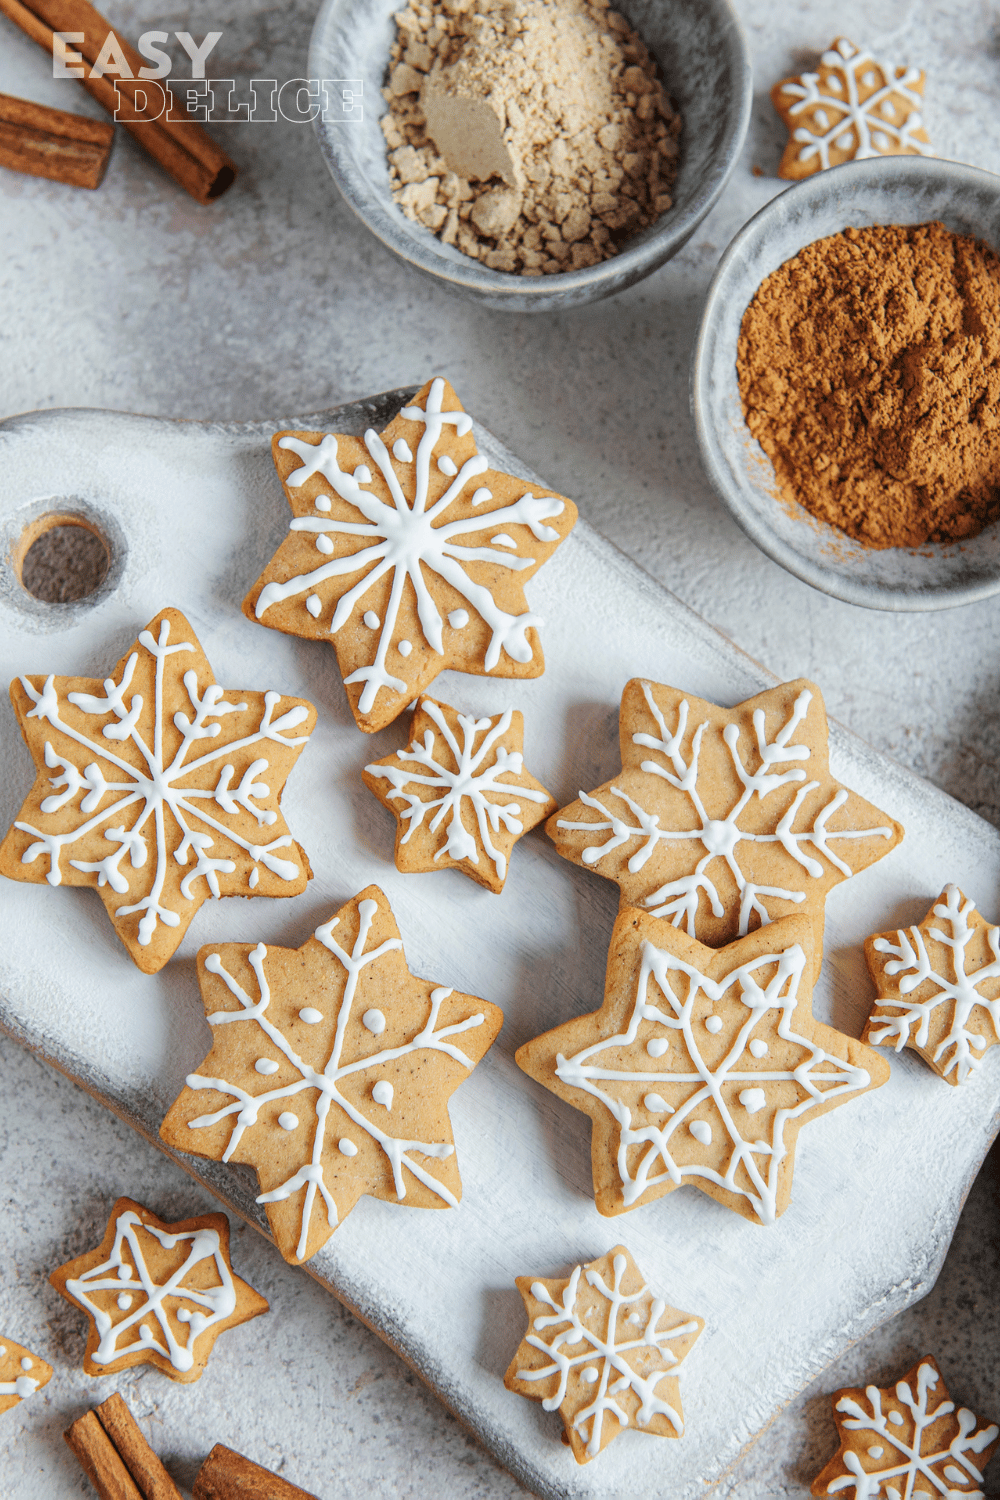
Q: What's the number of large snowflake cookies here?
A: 5